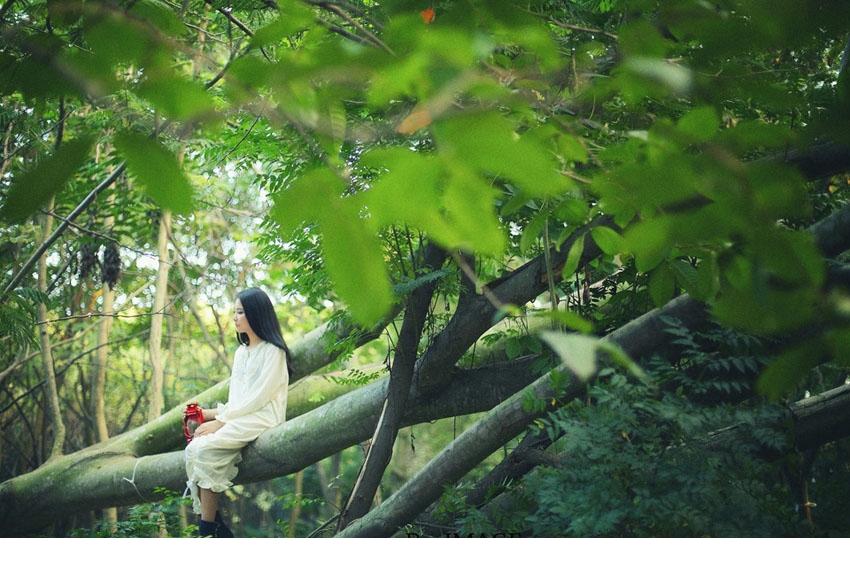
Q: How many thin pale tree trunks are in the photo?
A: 3